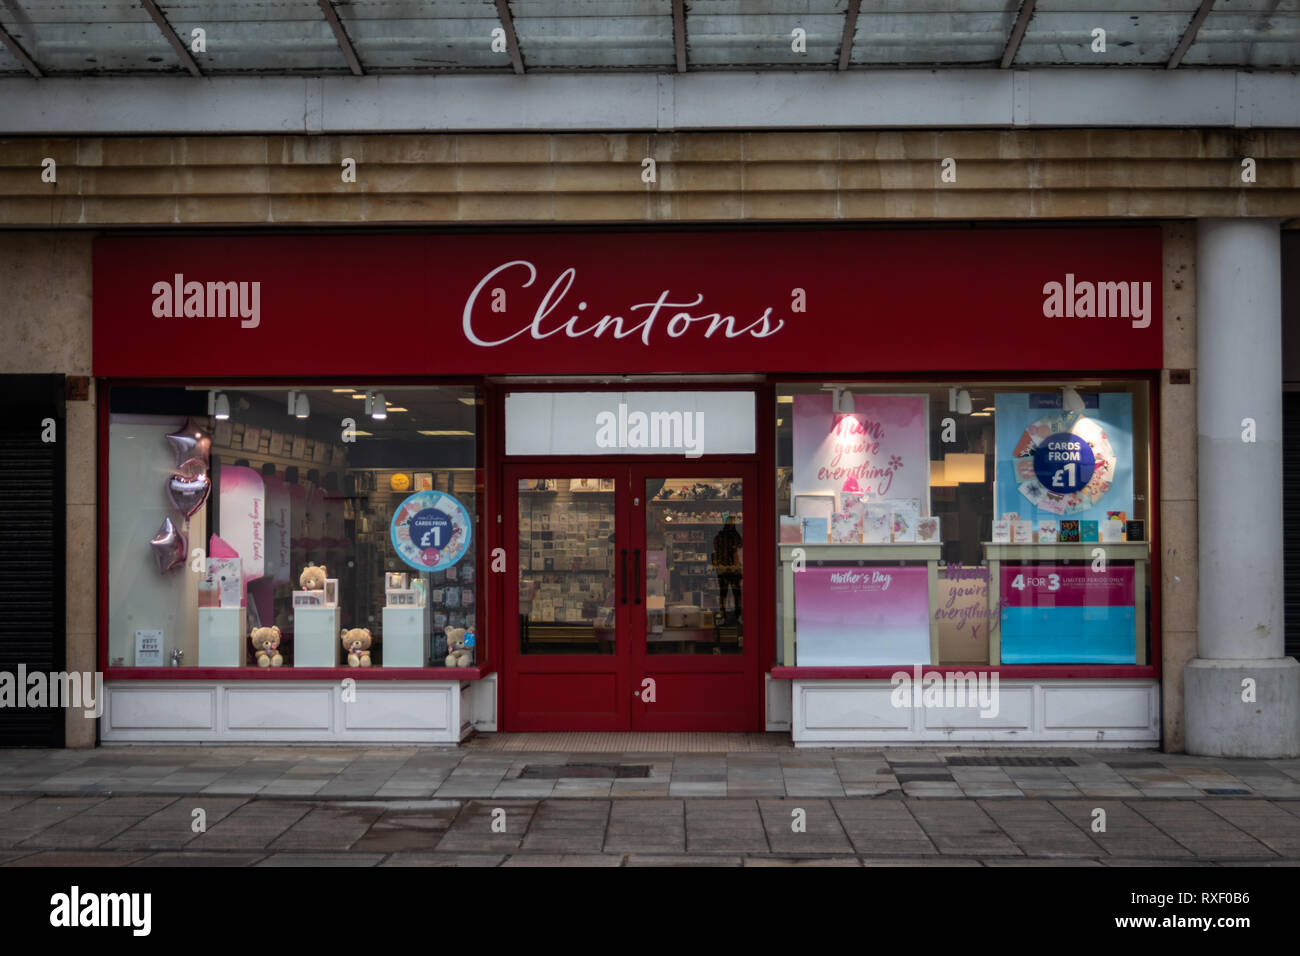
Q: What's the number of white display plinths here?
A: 3